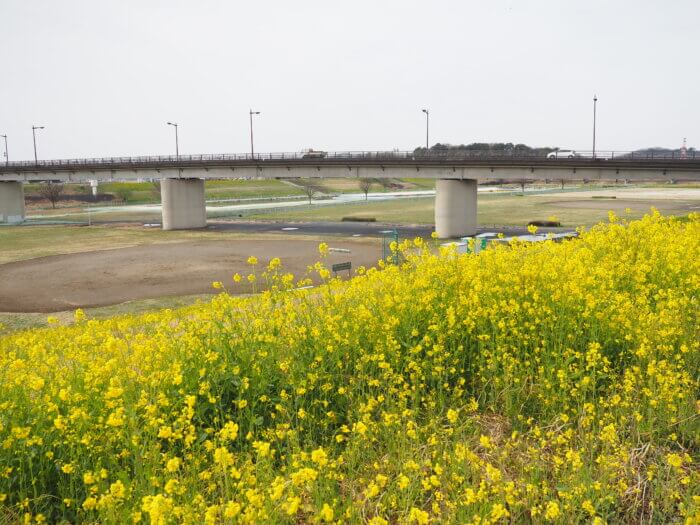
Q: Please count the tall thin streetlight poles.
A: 6